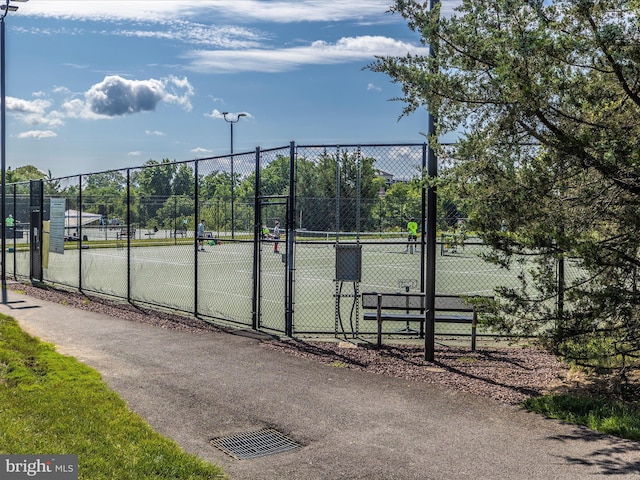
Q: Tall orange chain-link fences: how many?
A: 0